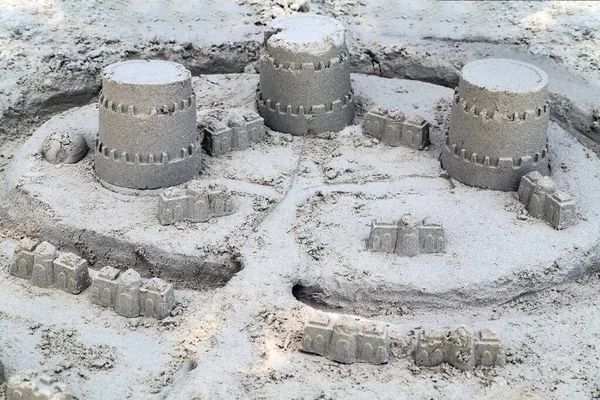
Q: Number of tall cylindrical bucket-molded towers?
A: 3